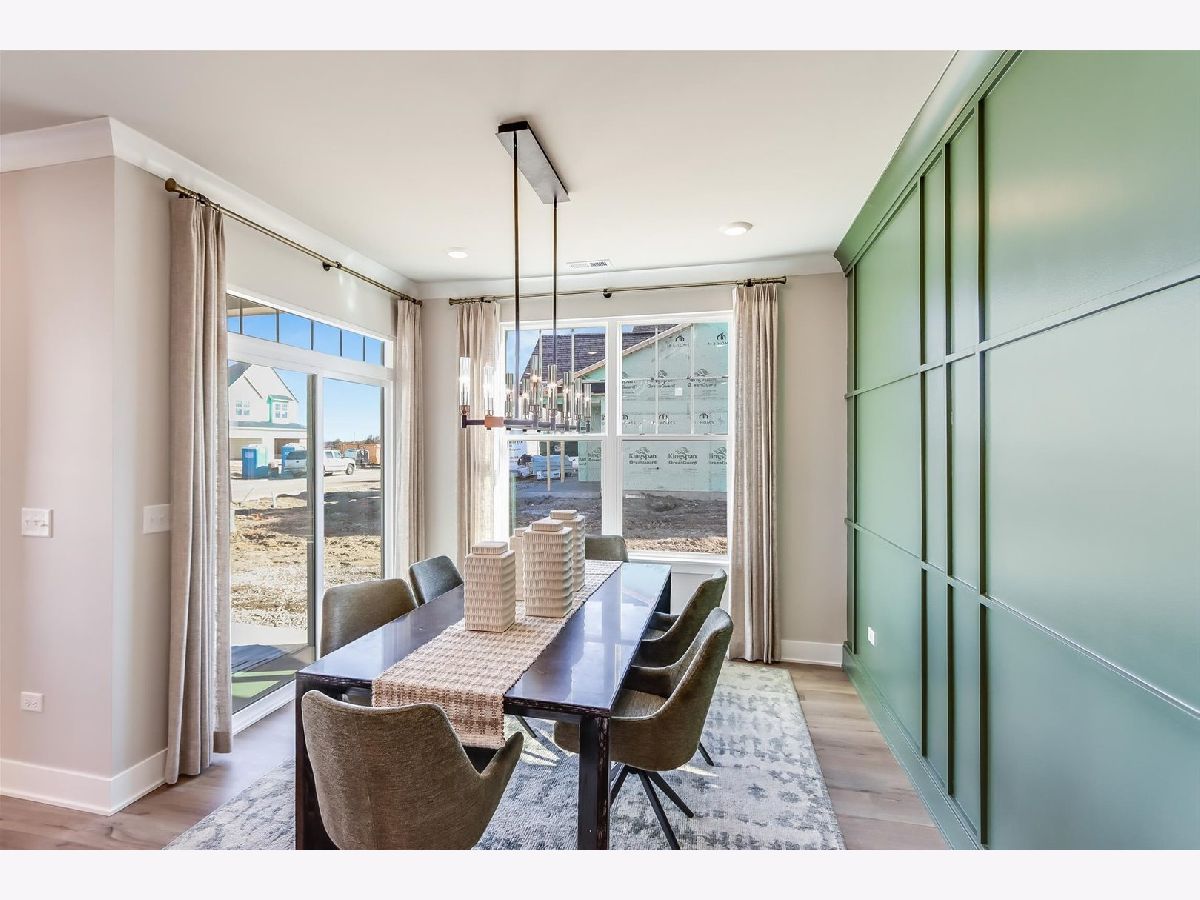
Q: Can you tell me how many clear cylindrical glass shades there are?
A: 10